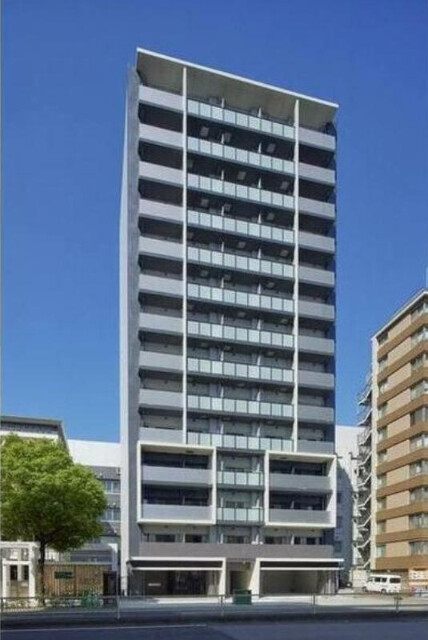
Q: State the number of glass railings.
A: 12